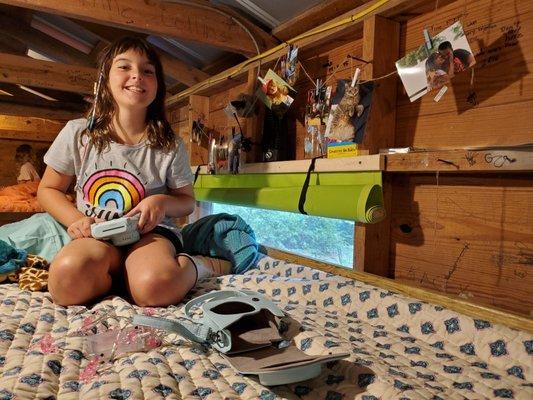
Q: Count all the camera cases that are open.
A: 1